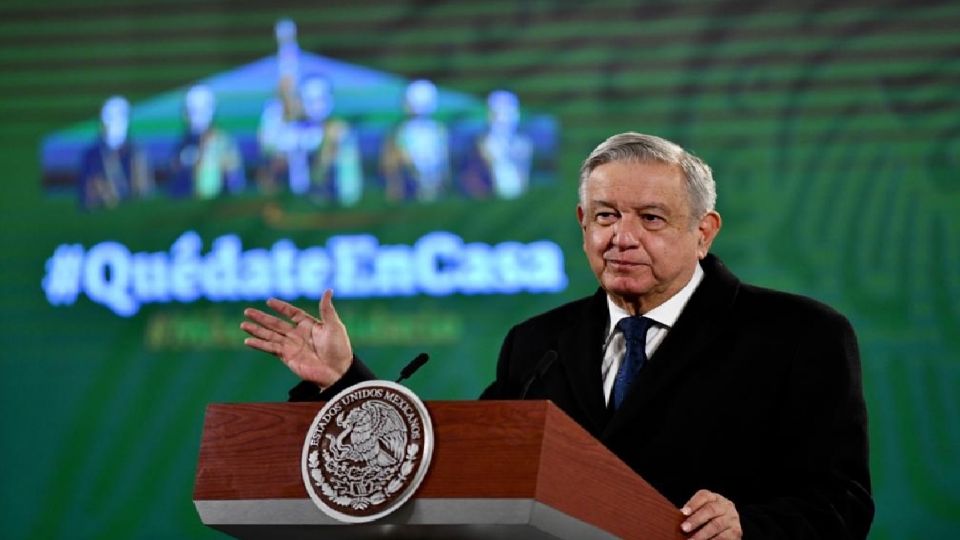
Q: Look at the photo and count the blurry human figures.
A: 5